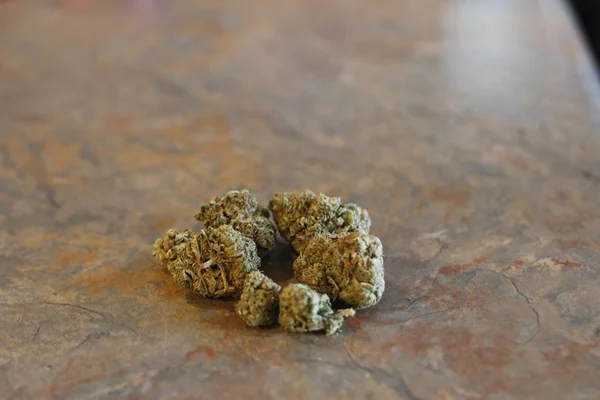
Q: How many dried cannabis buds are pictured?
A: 6